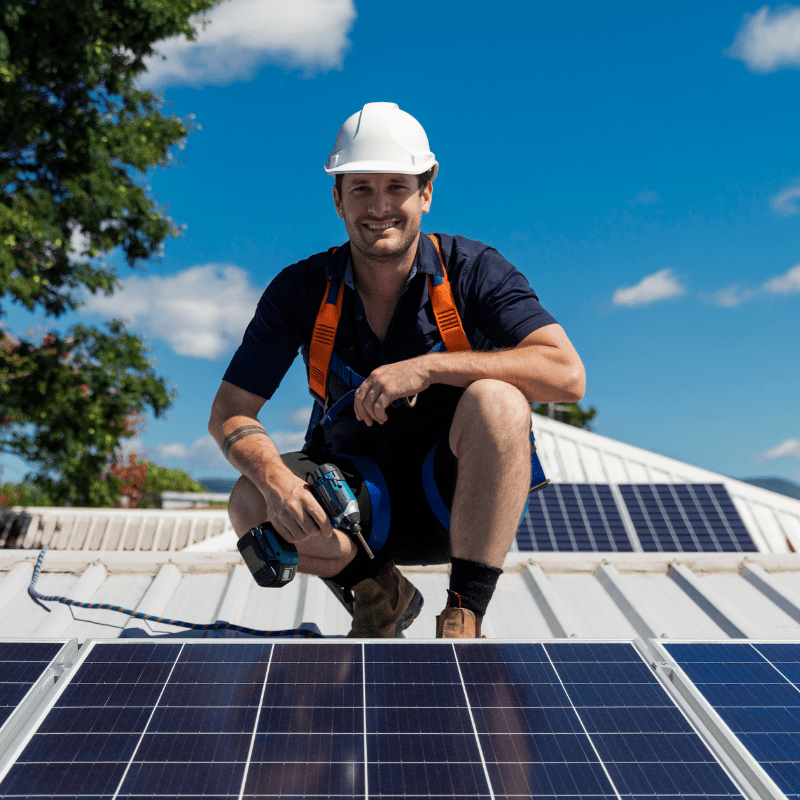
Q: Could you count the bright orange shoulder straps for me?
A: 2